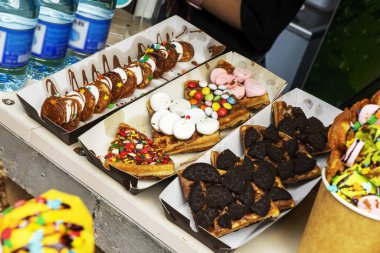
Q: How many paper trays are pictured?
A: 3